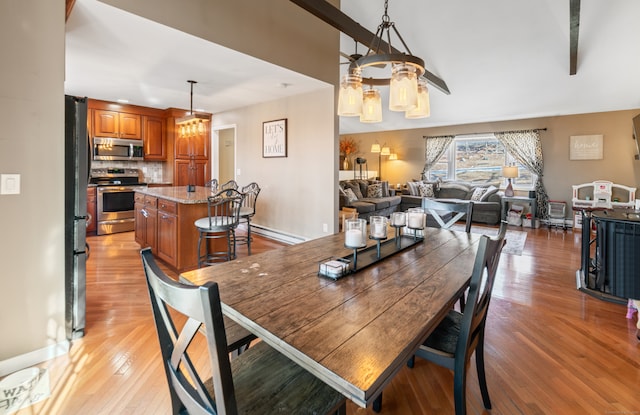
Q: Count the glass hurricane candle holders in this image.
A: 4